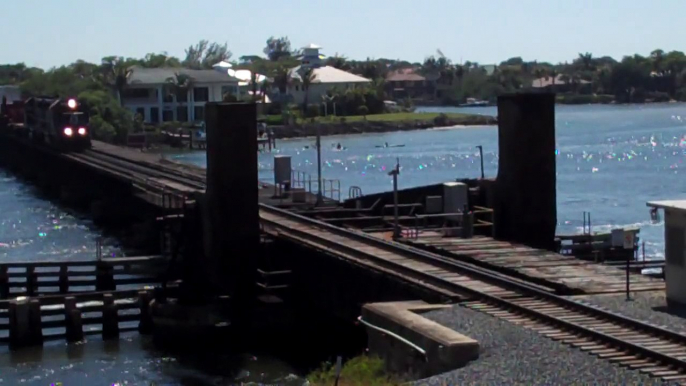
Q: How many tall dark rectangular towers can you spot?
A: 2